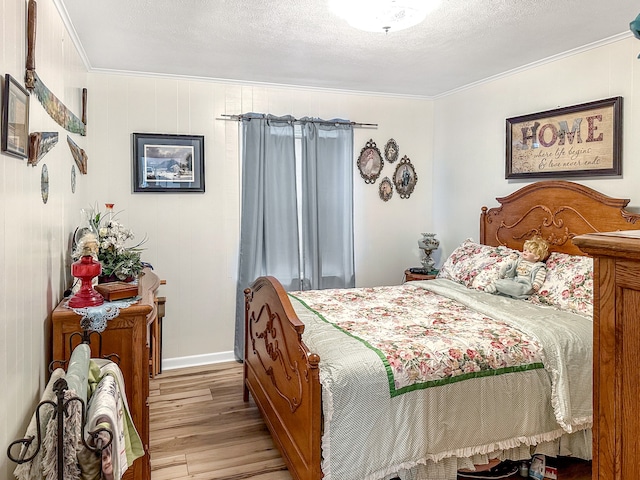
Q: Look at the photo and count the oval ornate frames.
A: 4